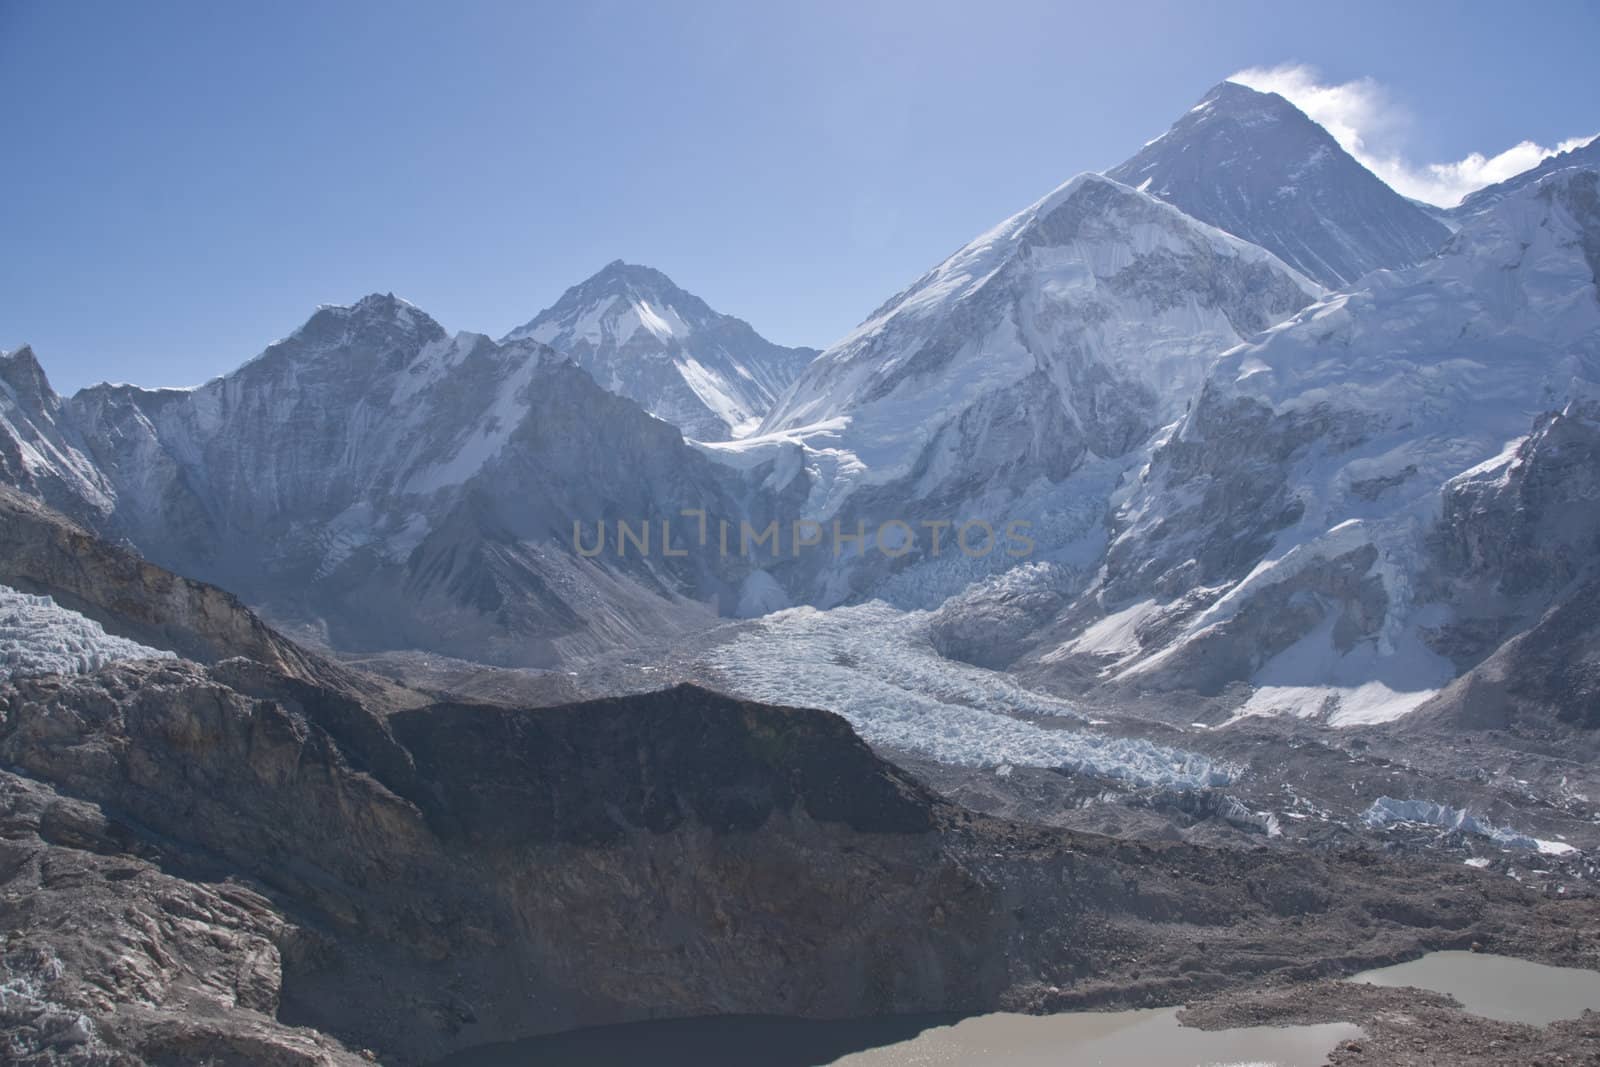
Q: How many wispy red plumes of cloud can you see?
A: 0